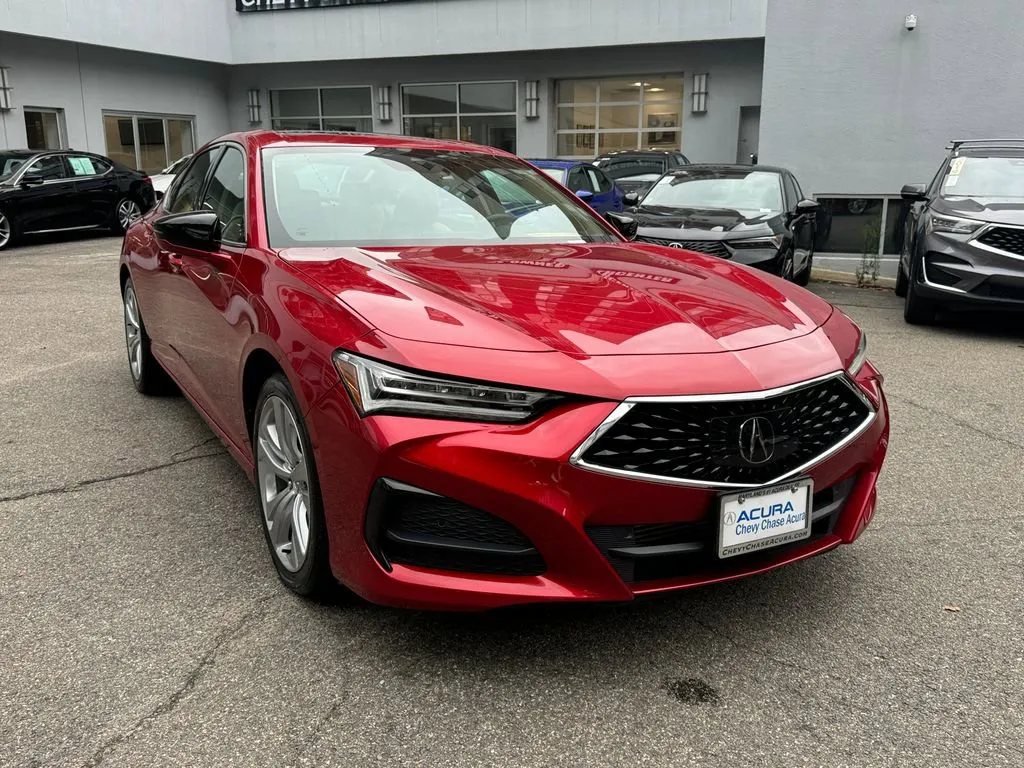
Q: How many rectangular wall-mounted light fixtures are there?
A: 5